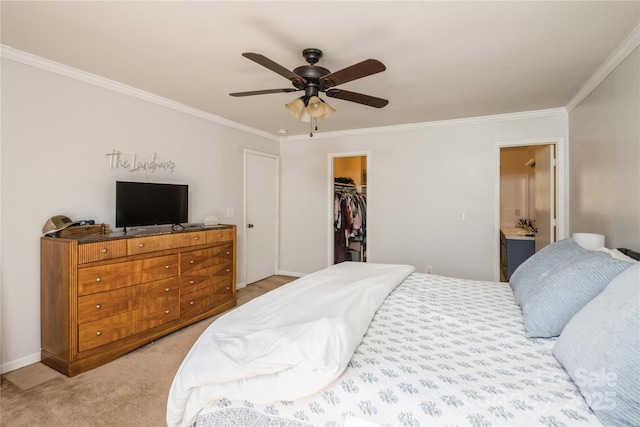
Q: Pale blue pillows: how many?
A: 3